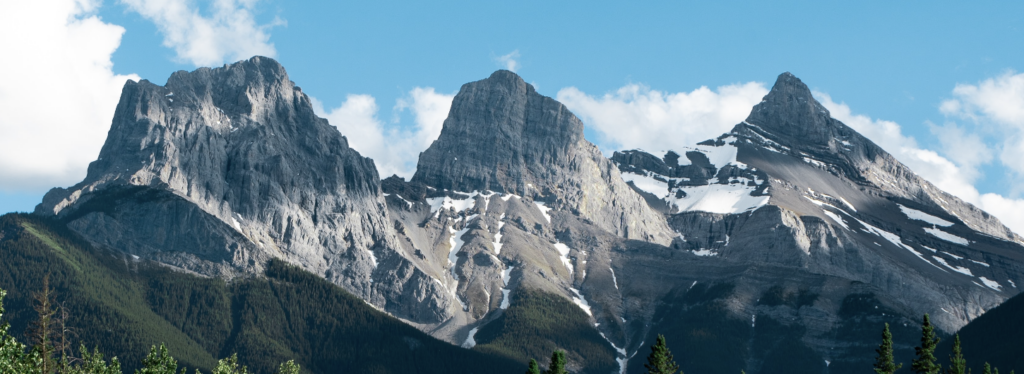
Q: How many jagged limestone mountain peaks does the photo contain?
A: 3